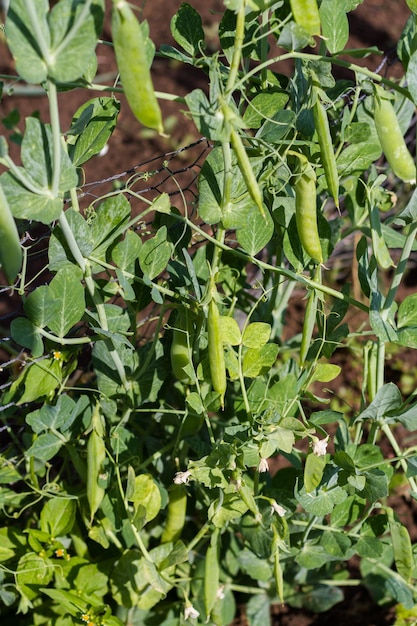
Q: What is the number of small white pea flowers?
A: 6